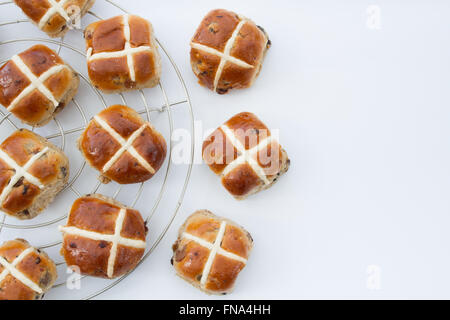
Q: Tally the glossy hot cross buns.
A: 10